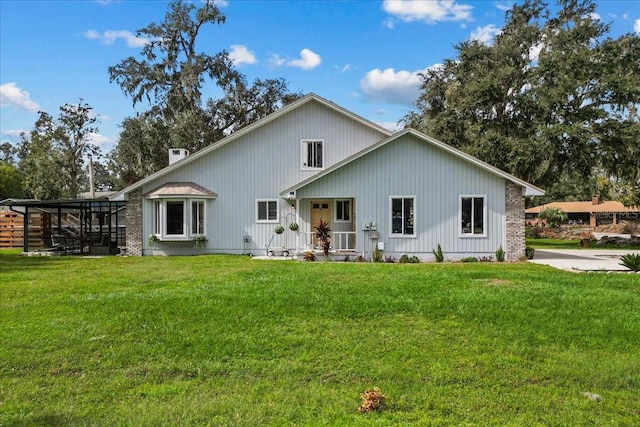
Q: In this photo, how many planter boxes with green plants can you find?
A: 2